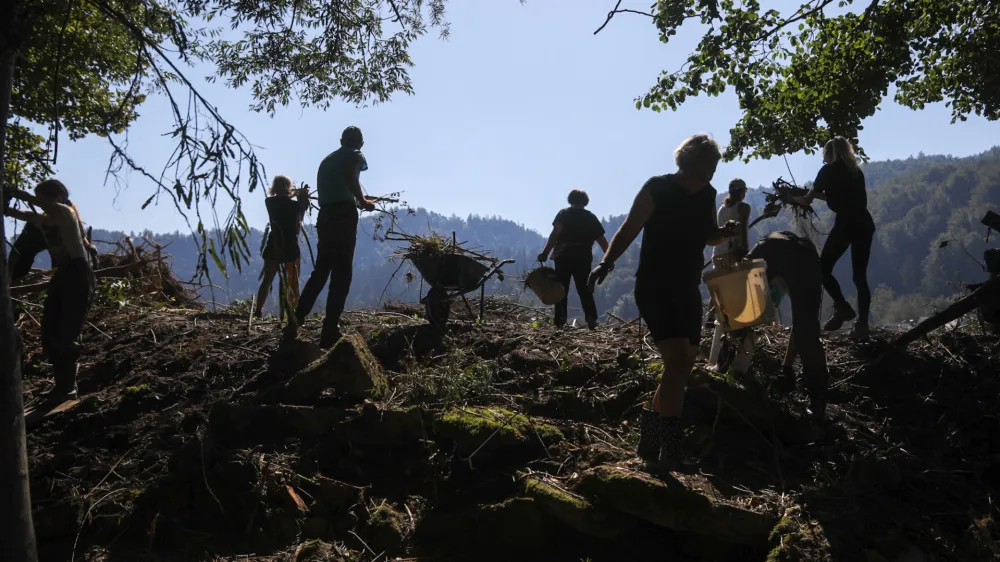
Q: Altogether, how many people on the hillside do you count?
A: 9